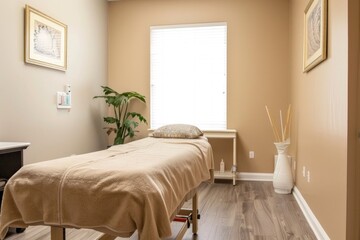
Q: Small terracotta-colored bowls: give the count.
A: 0